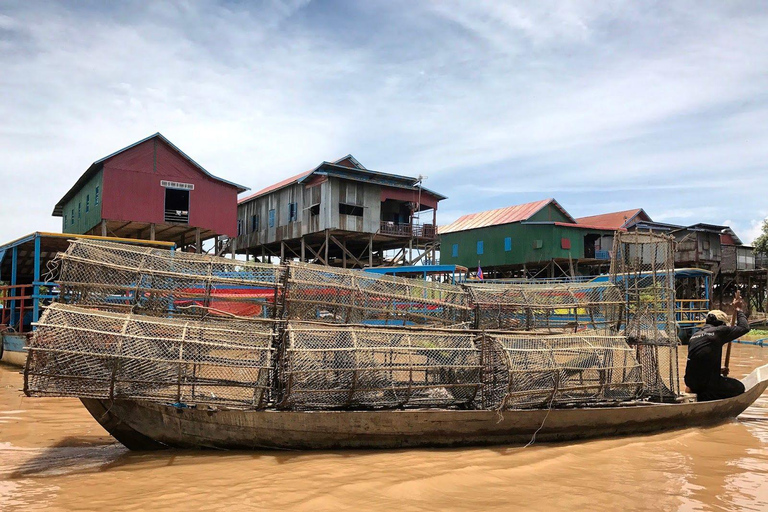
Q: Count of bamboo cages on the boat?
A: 7